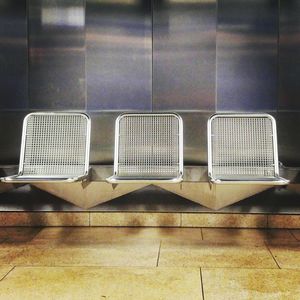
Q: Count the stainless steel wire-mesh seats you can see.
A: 3